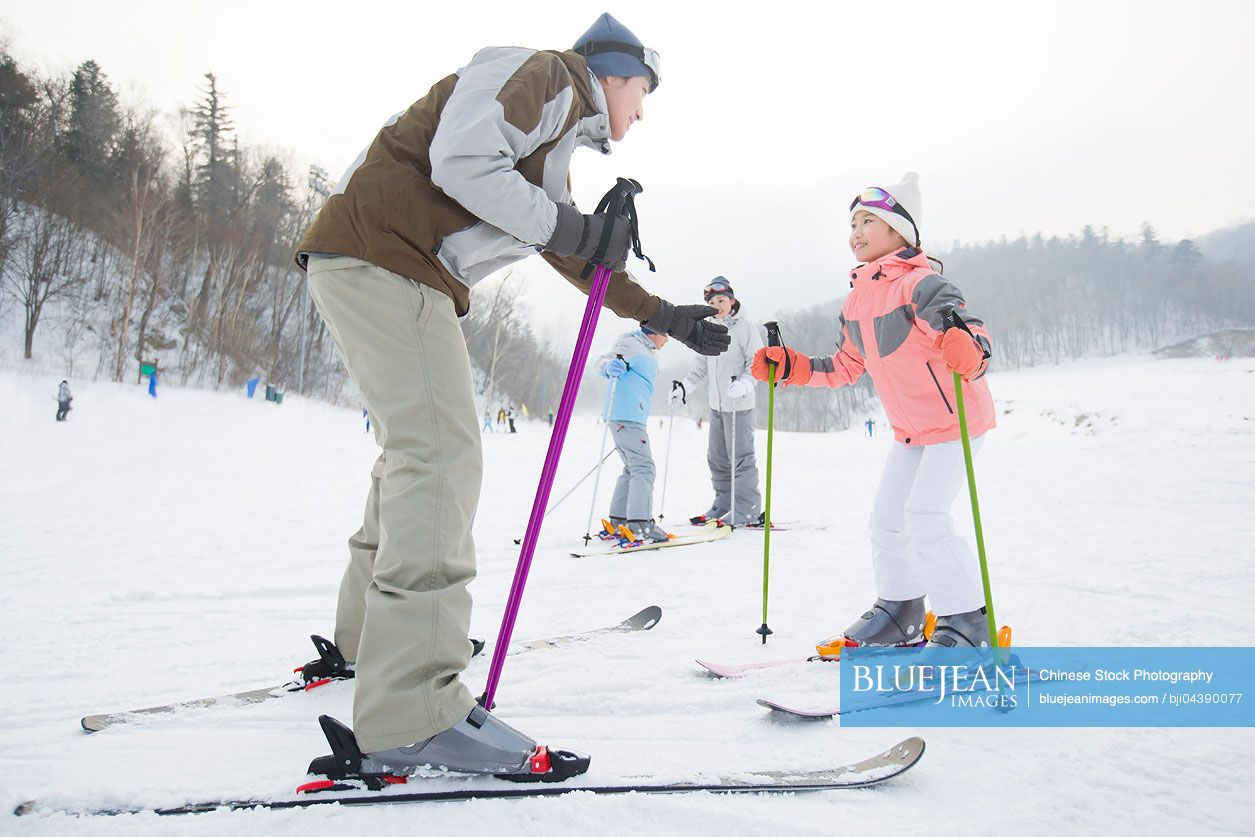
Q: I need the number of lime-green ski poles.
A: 2